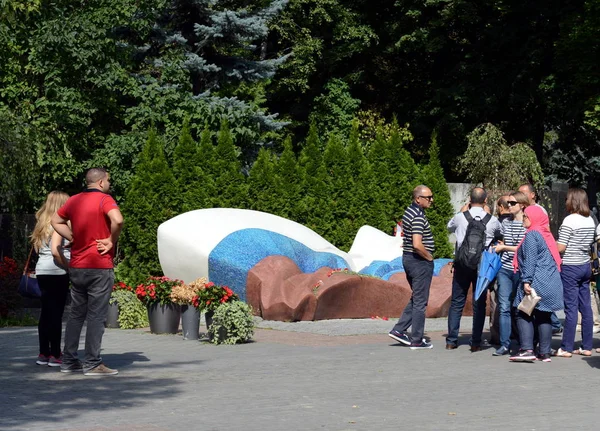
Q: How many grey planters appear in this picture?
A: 4